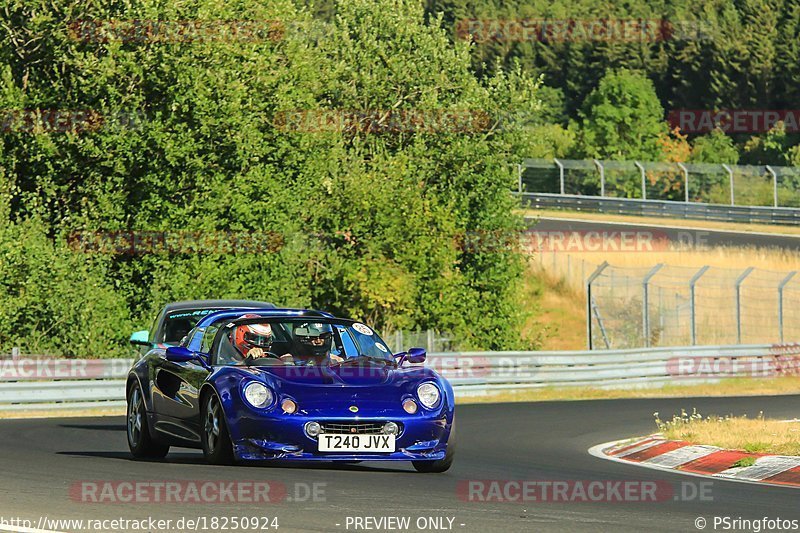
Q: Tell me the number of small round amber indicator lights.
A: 2